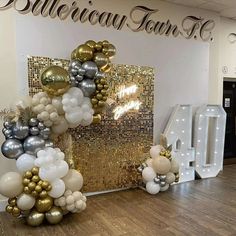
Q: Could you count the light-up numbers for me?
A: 2